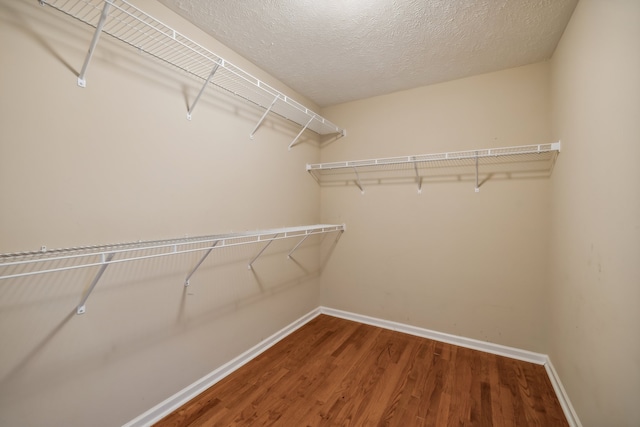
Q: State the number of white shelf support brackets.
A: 11